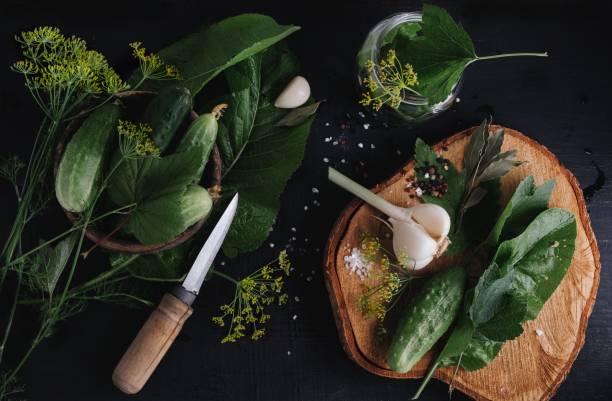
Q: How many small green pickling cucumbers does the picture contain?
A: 5